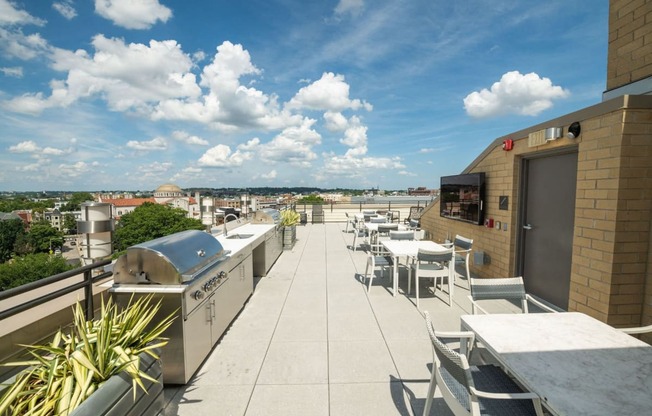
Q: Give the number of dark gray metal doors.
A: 1